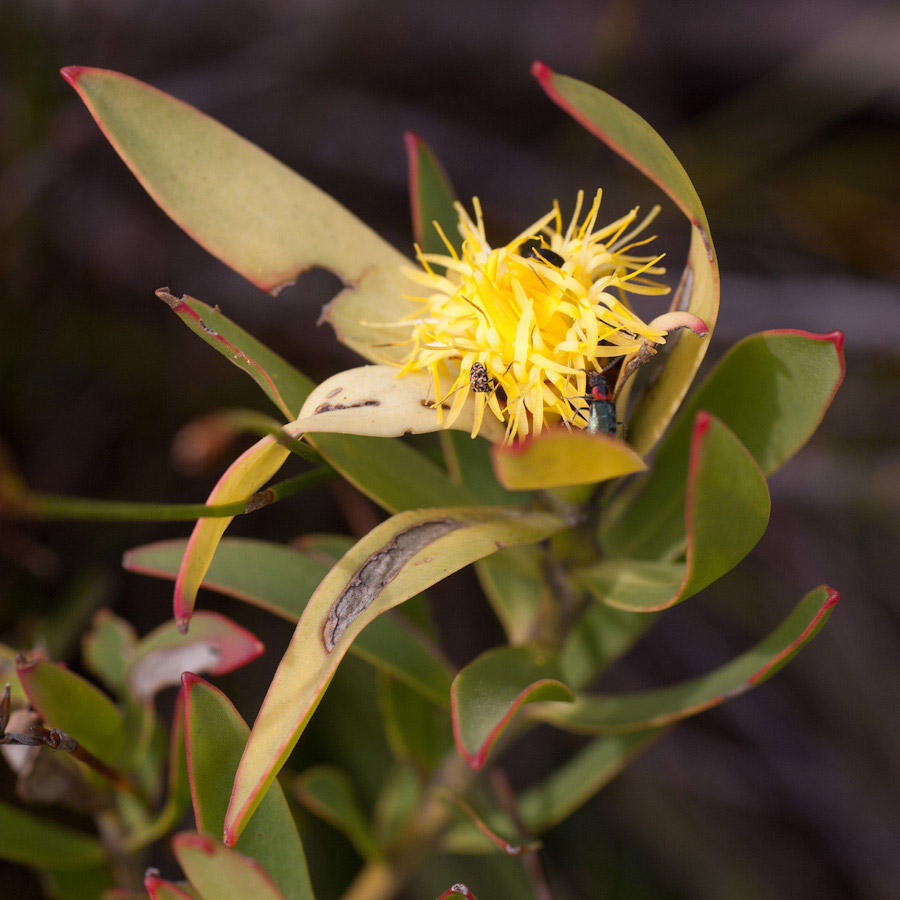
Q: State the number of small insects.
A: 3